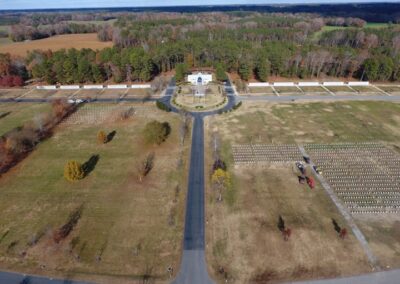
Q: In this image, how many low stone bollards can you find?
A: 0